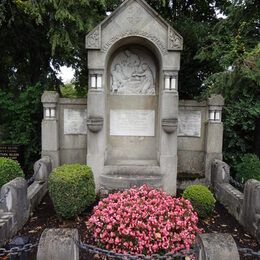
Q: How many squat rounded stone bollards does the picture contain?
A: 6